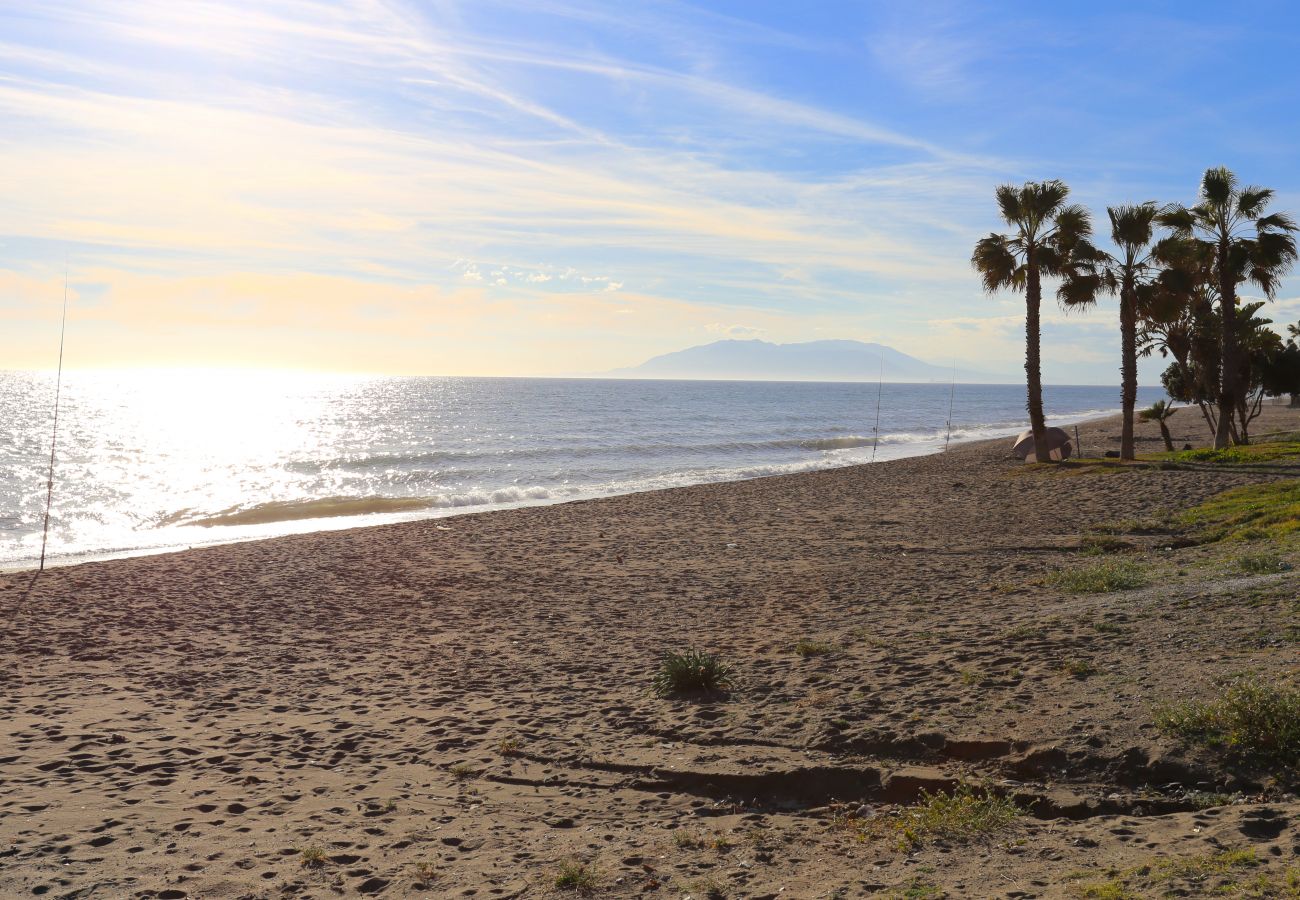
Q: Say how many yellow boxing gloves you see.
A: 0